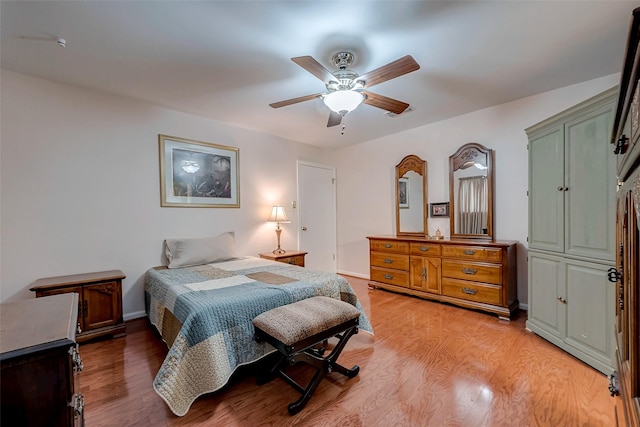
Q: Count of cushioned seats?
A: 1